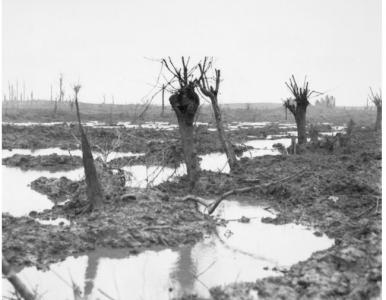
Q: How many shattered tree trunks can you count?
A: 5